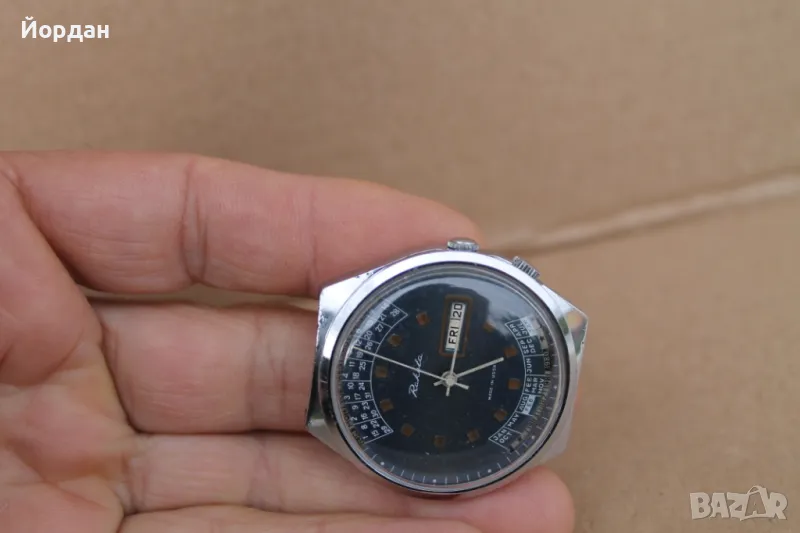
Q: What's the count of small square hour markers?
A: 11